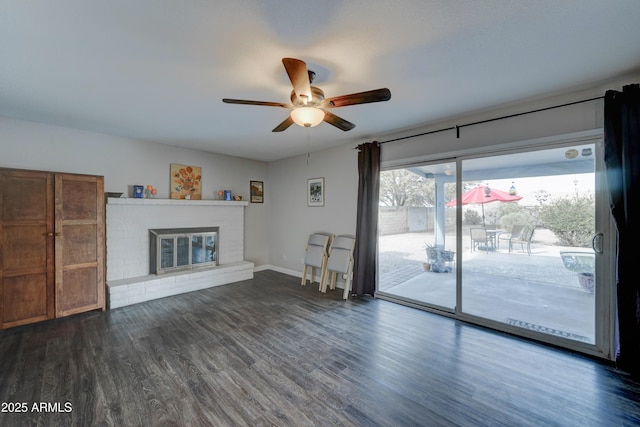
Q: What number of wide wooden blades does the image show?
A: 5